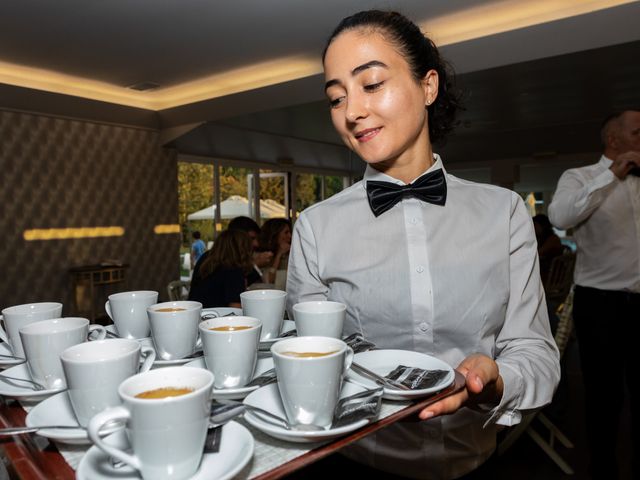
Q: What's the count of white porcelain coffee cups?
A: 10